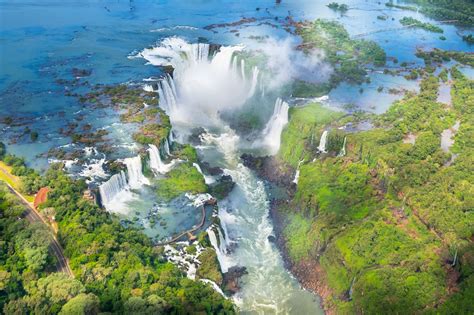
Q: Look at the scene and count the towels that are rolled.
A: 0